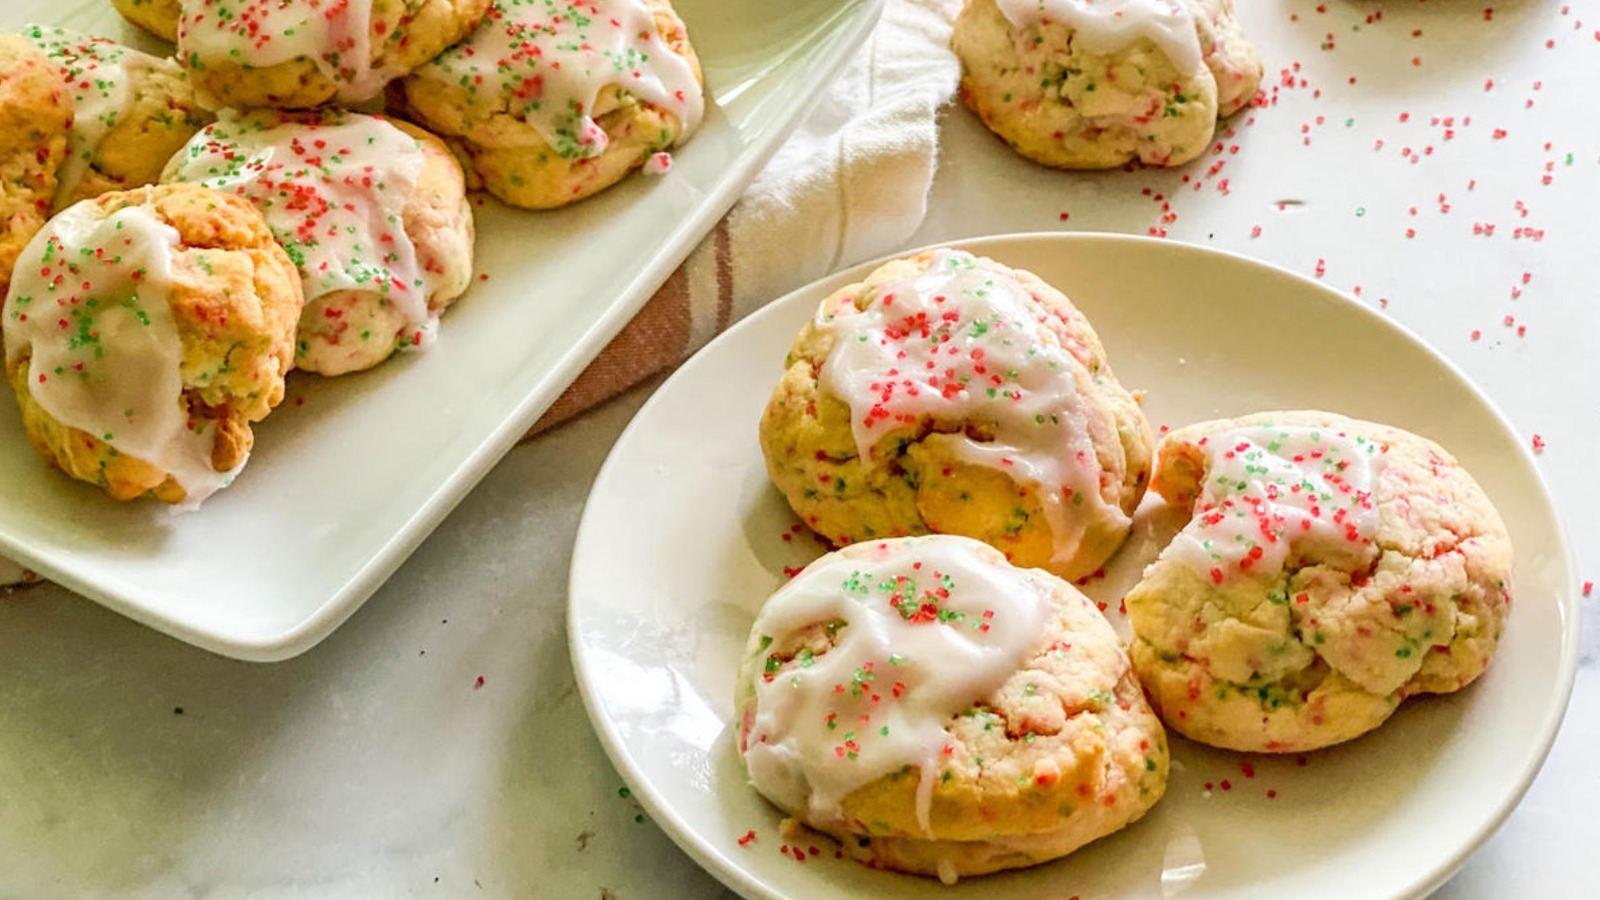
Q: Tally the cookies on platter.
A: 7